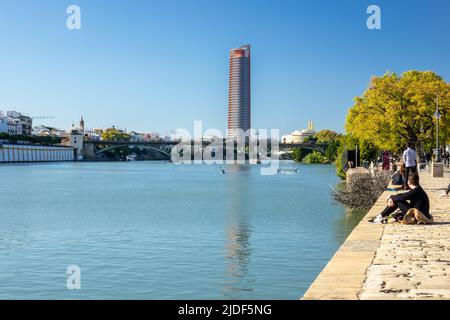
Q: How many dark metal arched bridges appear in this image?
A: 1